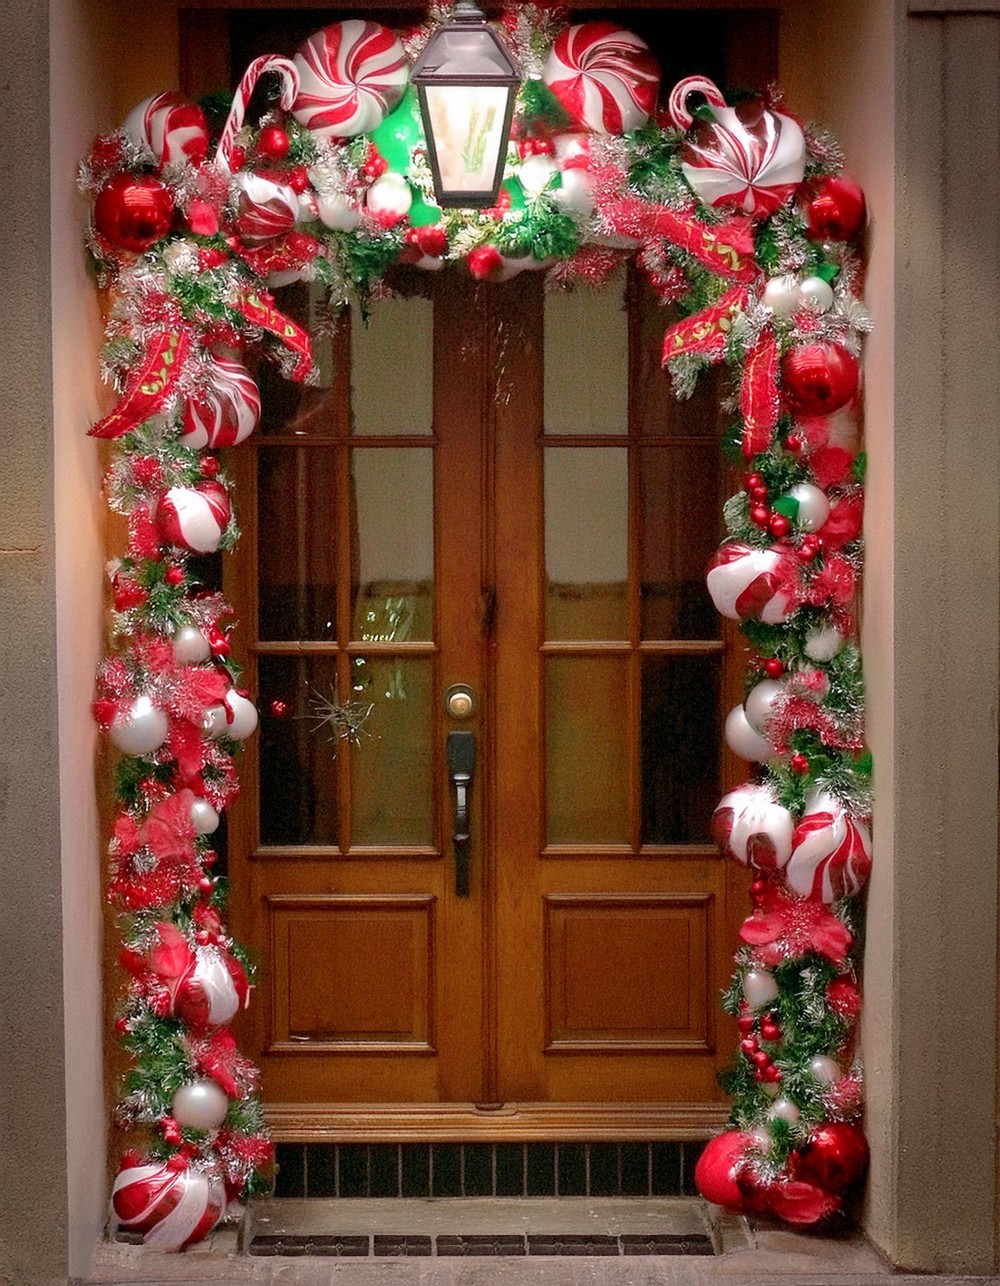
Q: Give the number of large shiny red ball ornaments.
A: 4